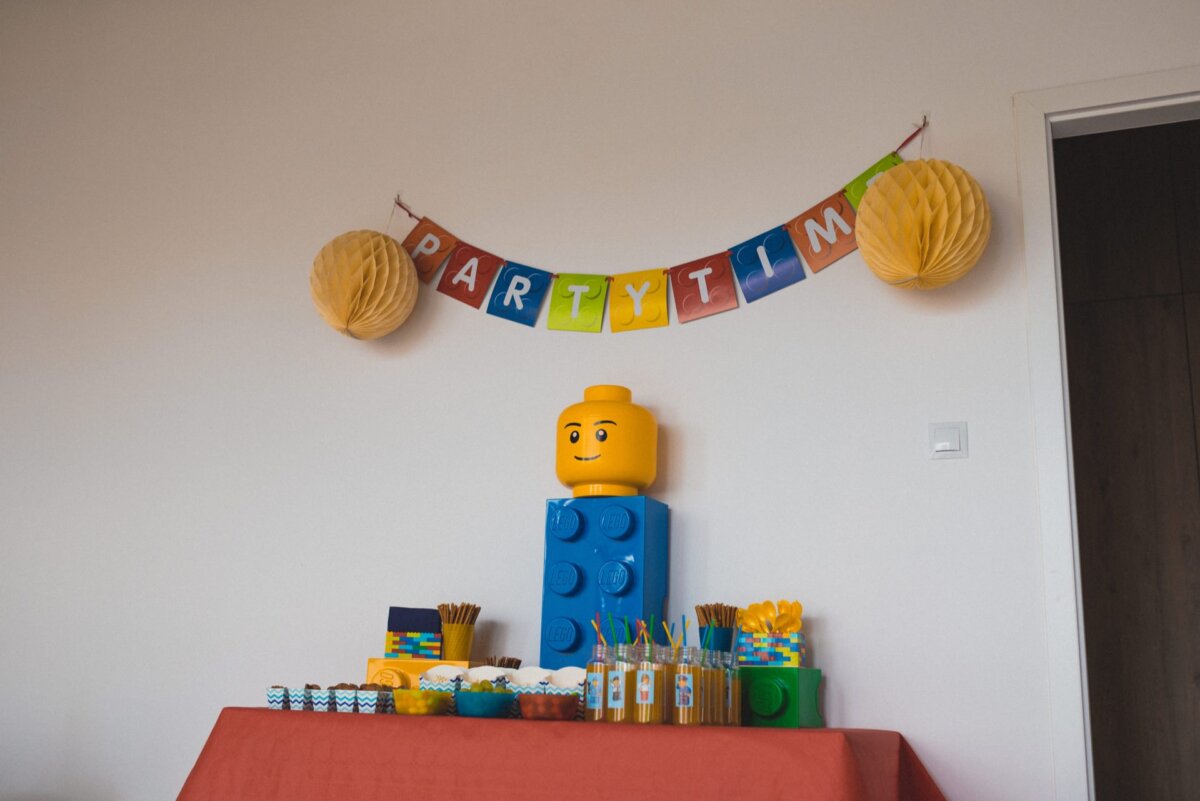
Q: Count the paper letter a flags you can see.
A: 1